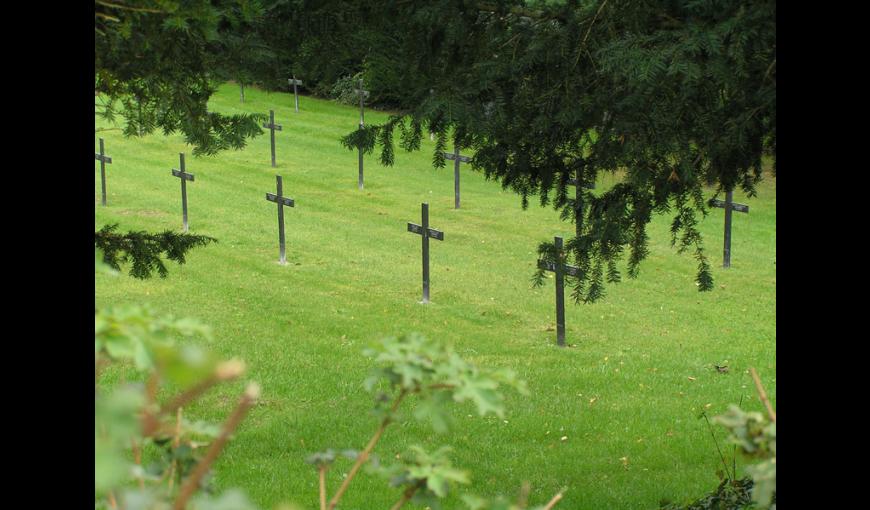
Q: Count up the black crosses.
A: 11